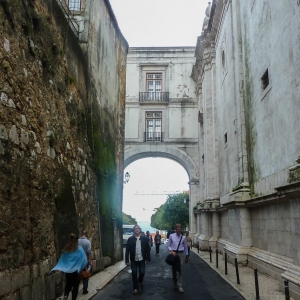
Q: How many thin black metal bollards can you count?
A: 8